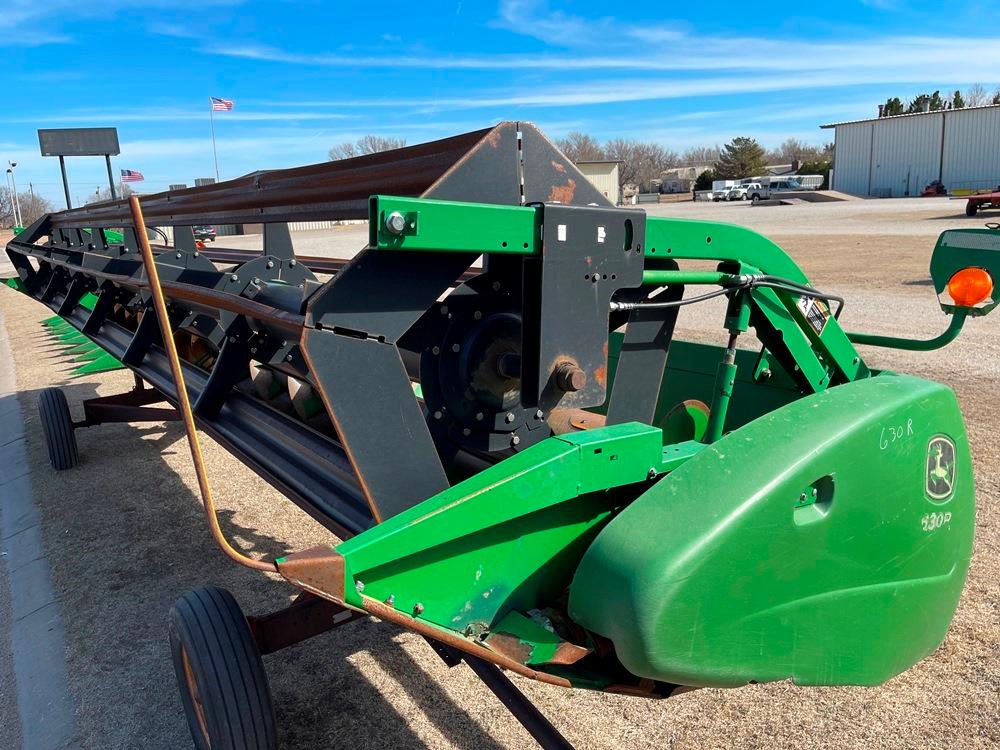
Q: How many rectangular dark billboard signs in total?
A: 1